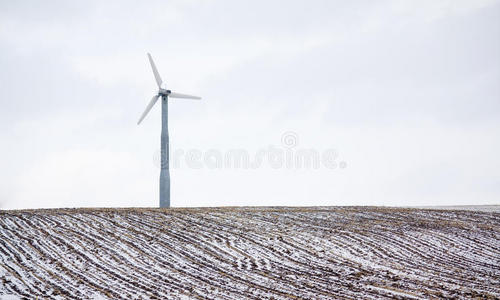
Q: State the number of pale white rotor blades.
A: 3